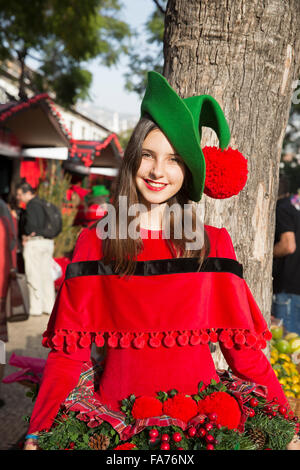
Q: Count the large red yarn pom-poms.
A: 4